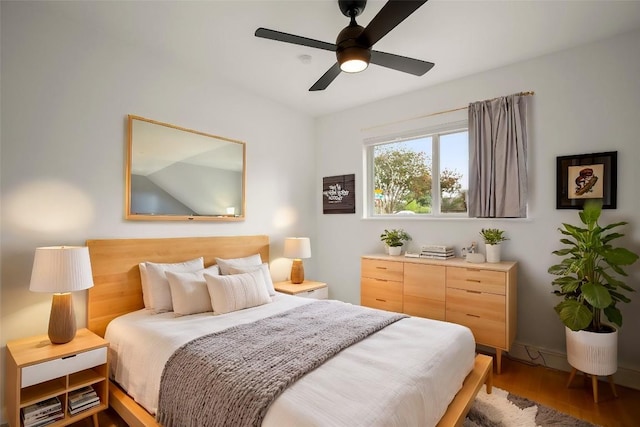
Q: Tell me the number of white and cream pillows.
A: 6